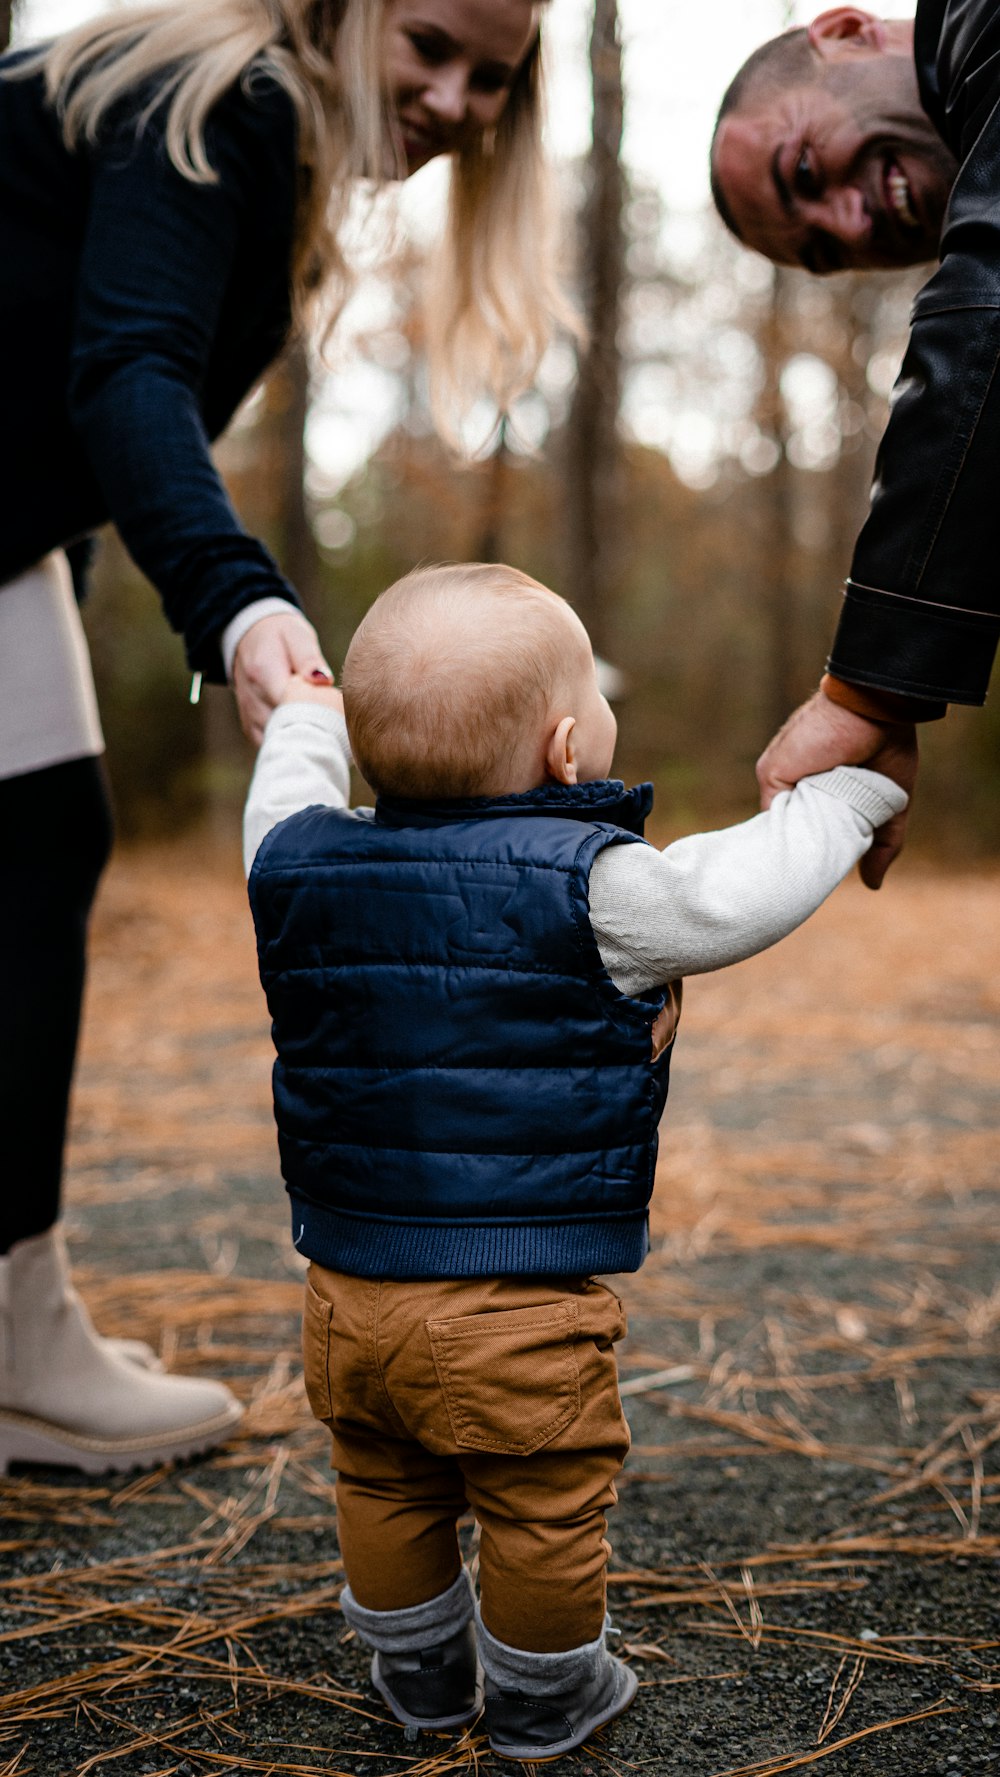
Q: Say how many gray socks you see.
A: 2